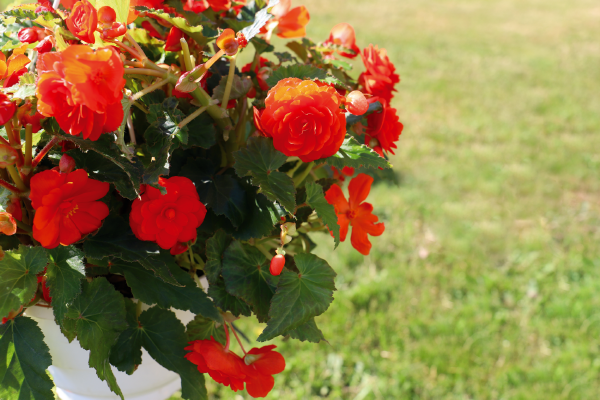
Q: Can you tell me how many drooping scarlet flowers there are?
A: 2